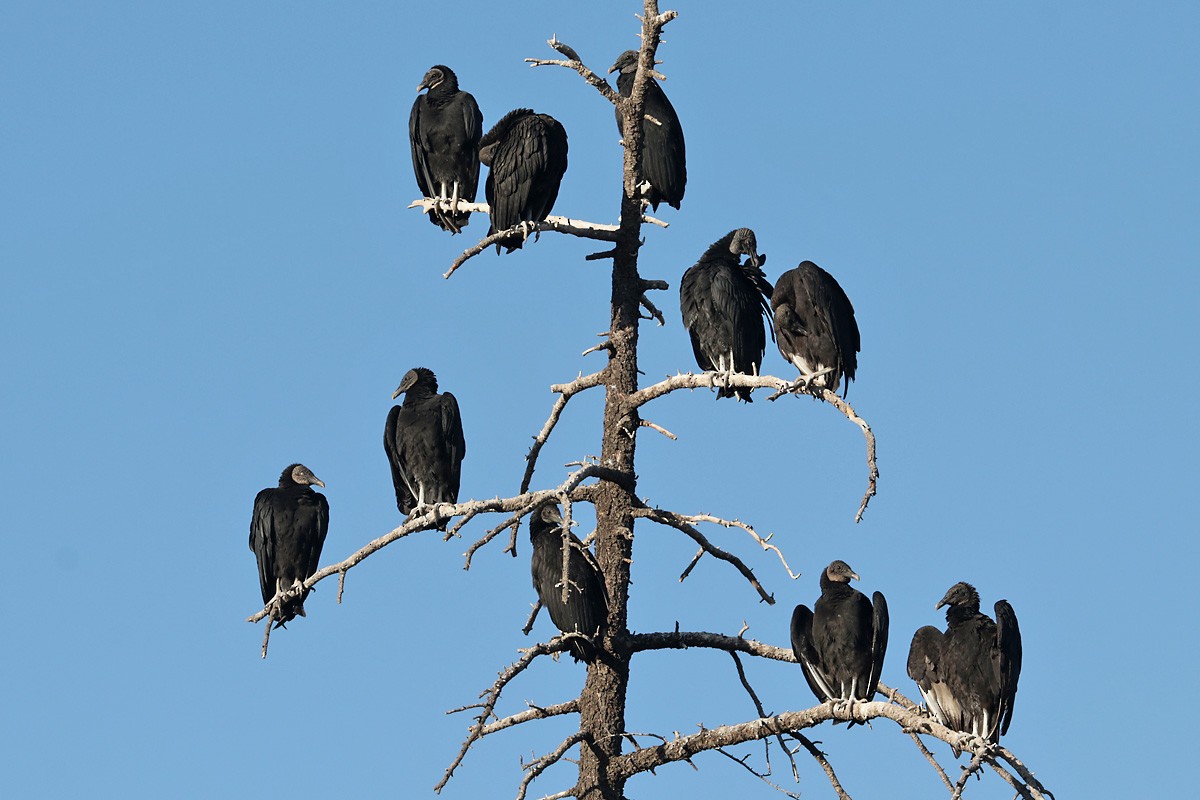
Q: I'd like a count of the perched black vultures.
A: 10